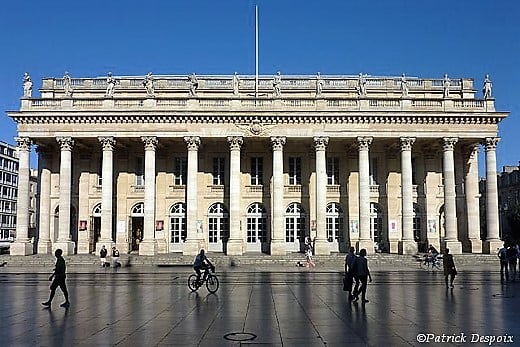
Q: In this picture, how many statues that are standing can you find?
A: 12